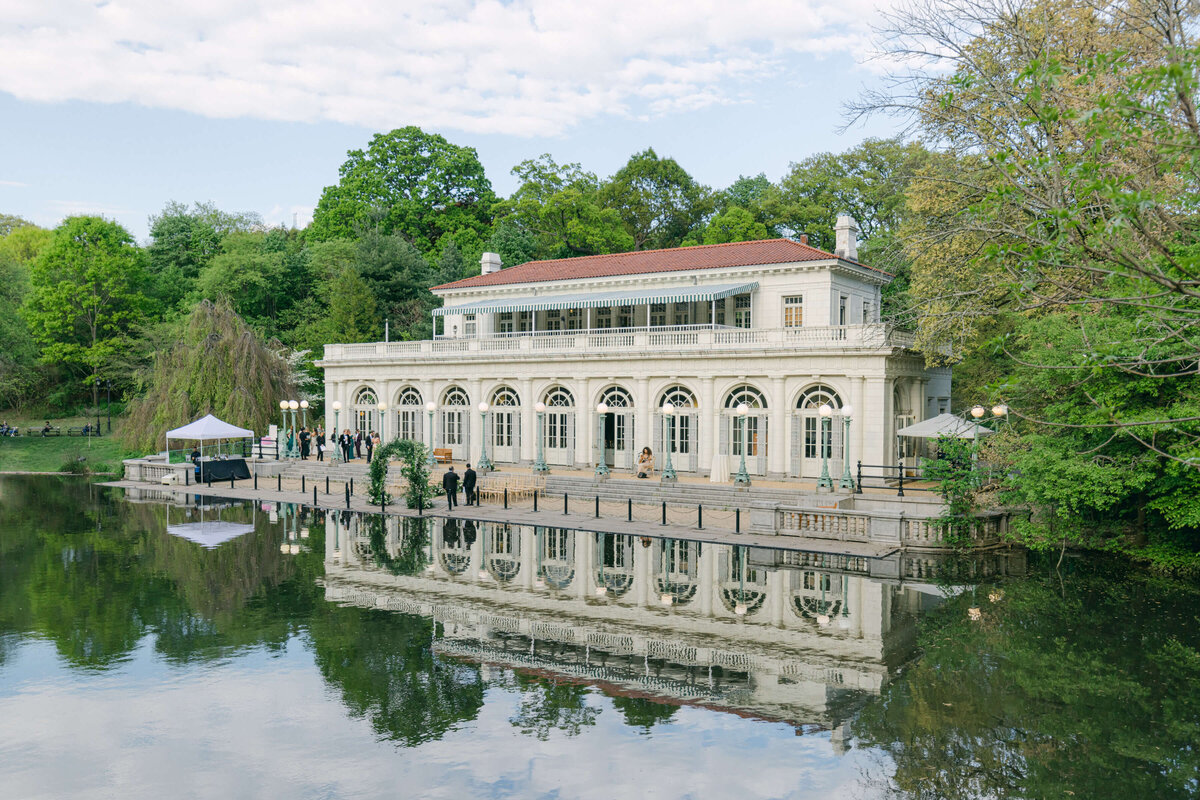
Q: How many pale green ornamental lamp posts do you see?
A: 15